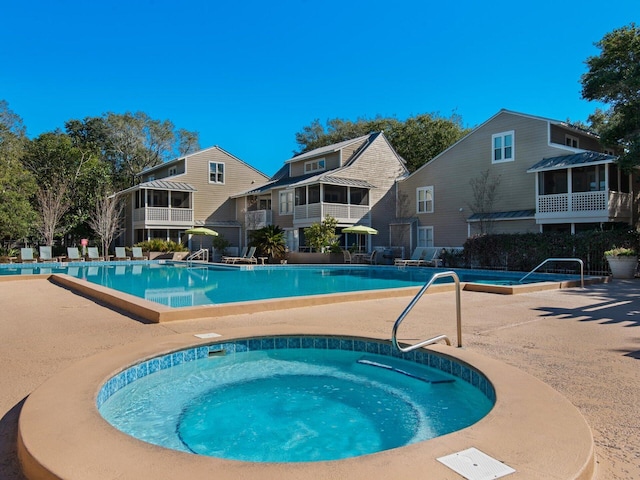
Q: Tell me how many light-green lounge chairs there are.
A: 10